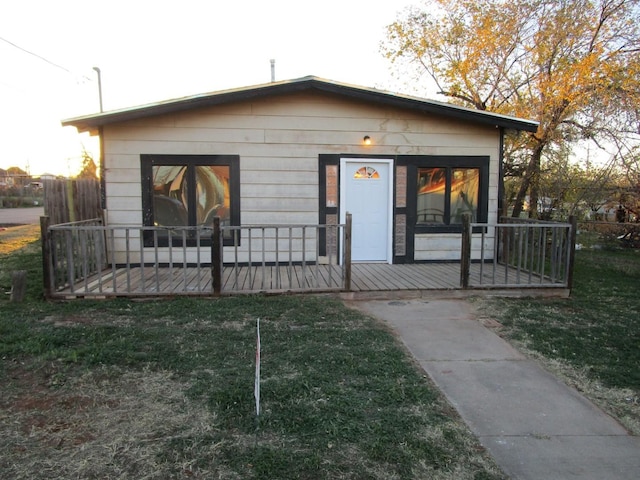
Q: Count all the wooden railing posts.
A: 5